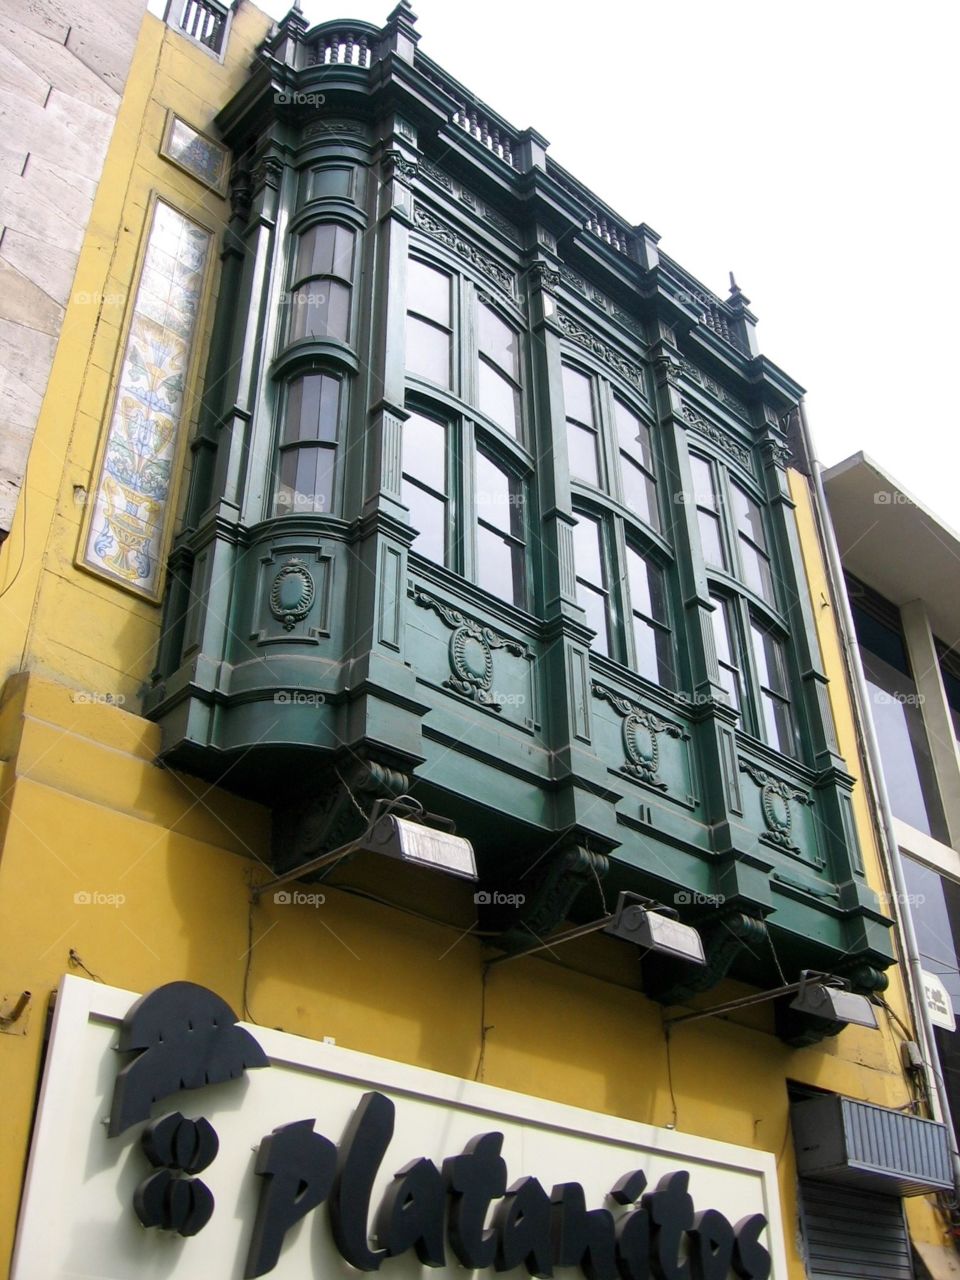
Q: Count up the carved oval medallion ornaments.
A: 4